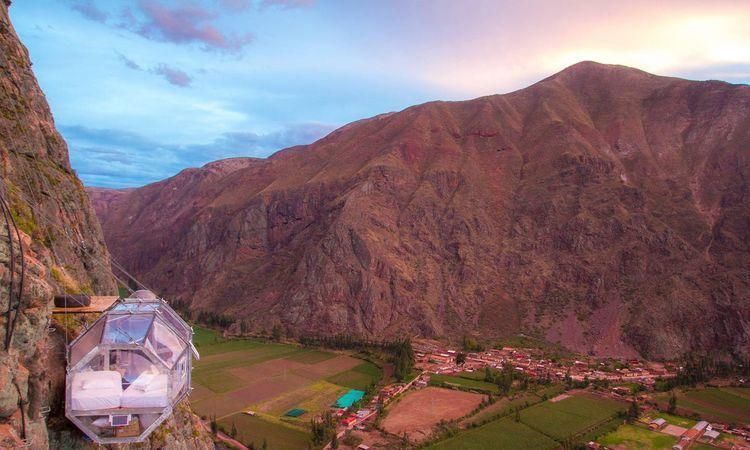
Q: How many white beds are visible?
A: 2